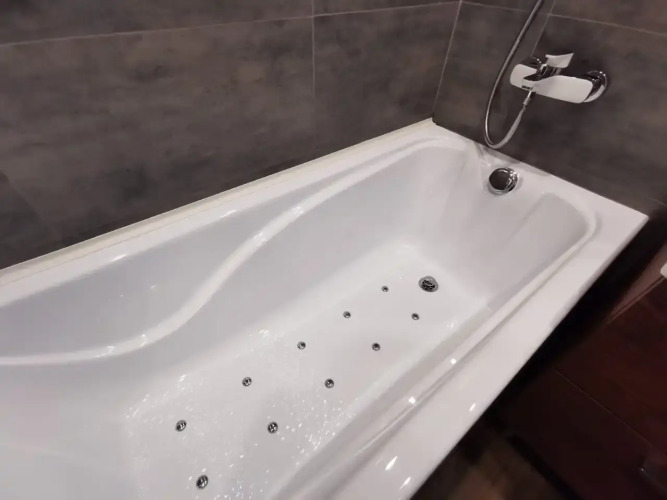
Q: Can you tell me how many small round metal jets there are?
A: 10